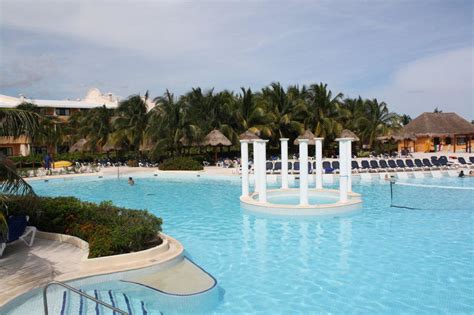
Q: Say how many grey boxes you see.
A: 0